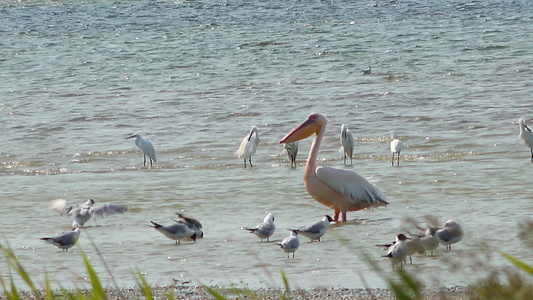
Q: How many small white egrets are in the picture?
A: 6